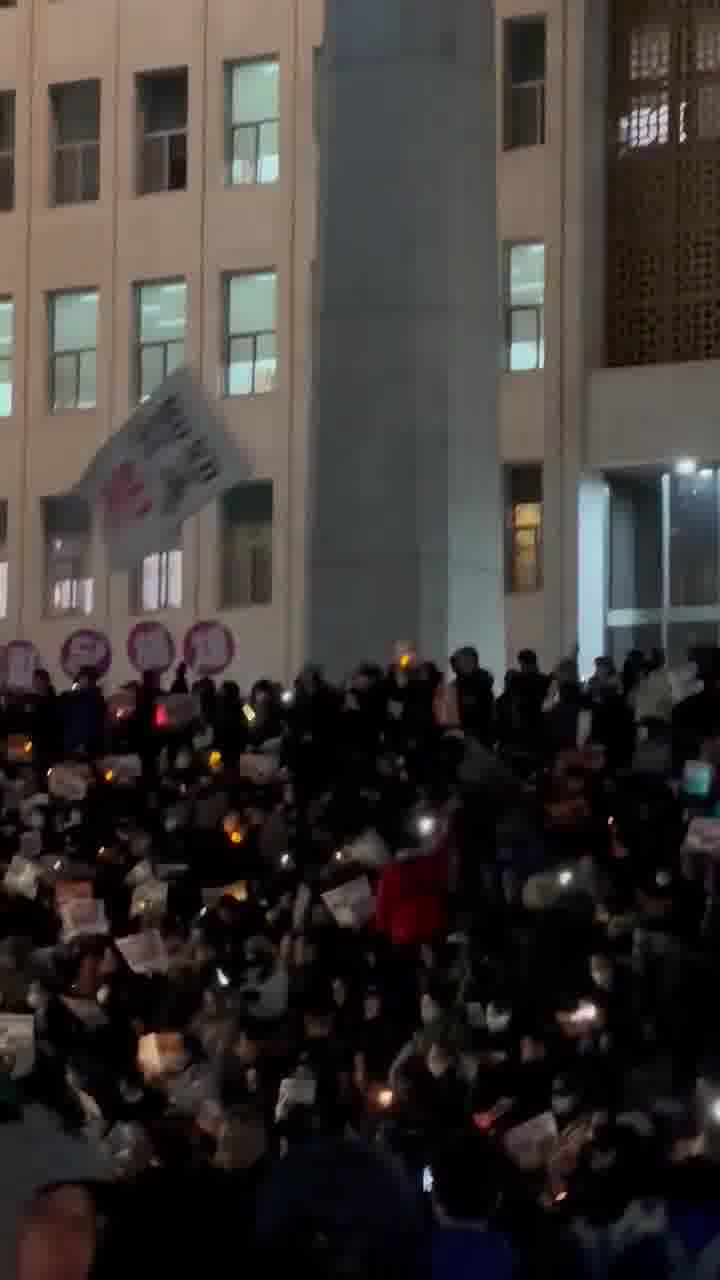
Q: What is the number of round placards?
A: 4